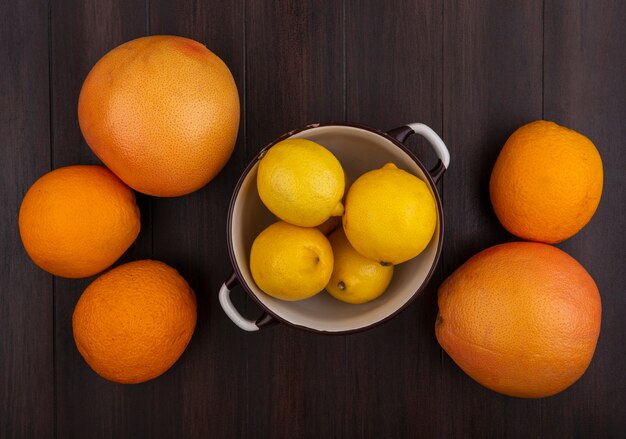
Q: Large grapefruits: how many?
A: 2